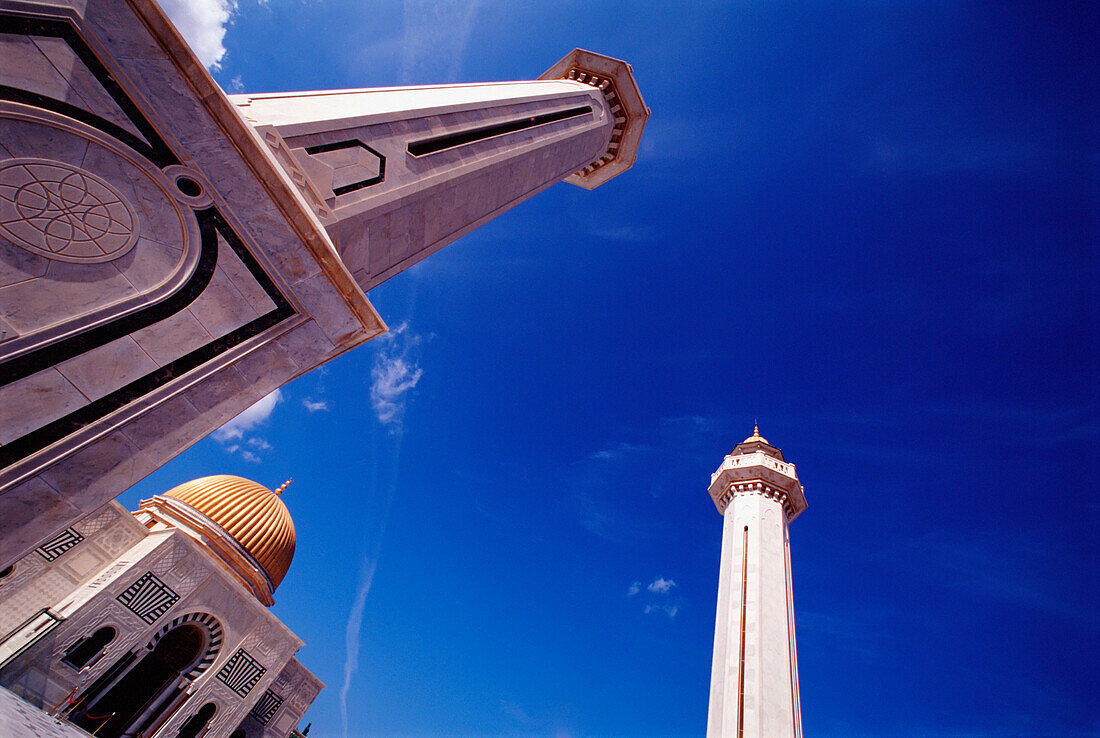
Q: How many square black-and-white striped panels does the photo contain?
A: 4